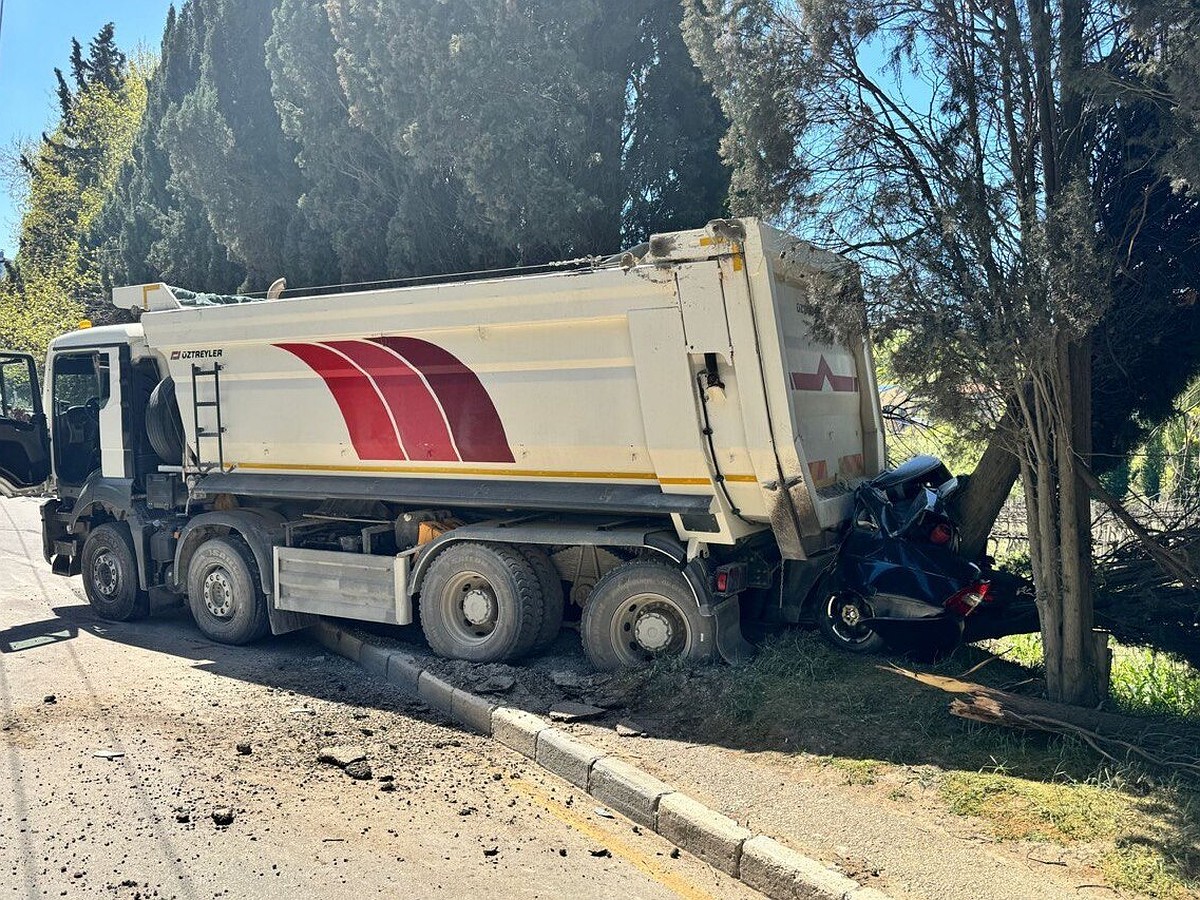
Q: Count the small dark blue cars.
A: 1